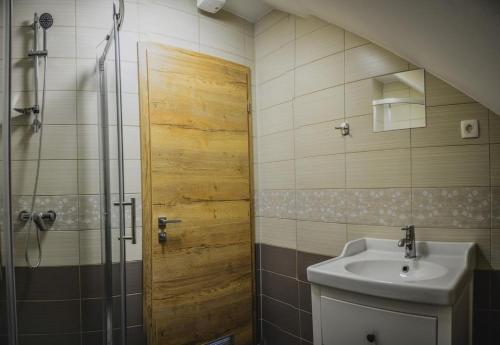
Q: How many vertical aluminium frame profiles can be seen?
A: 3